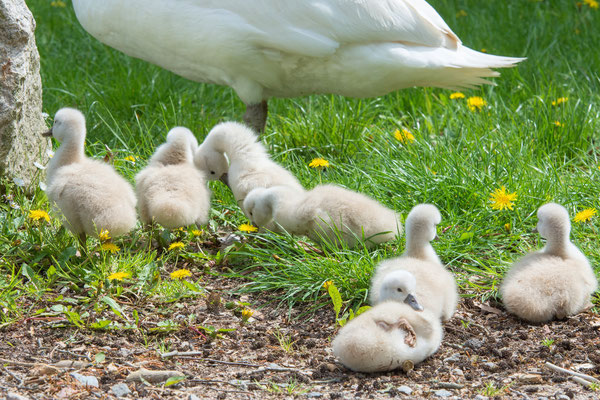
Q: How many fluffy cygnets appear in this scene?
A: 7